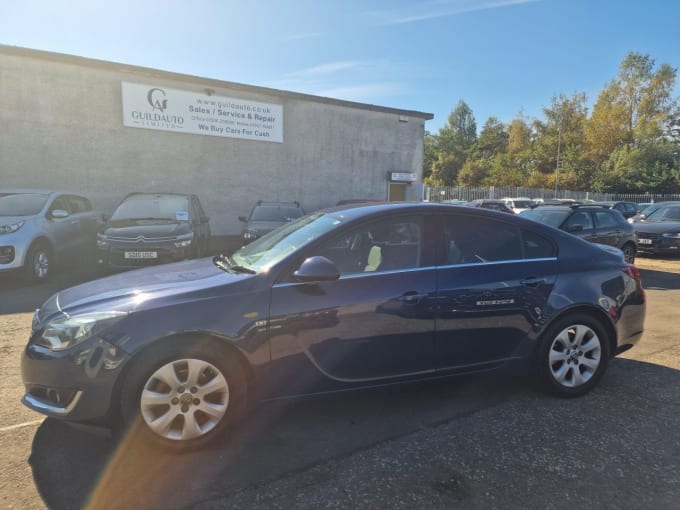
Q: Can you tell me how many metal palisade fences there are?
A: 1